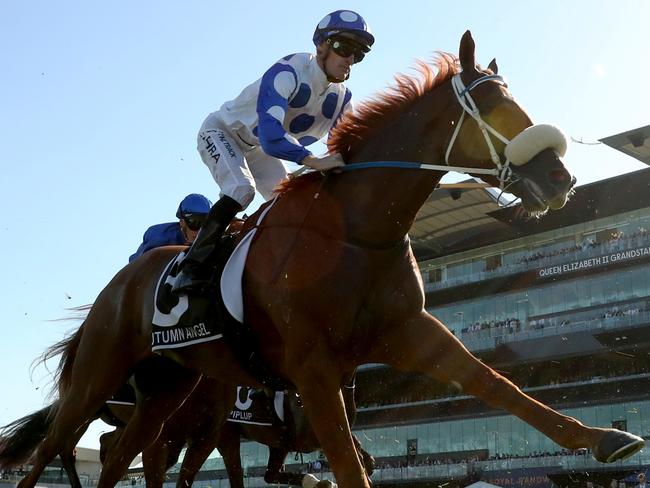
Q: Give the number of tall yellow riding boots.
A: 0